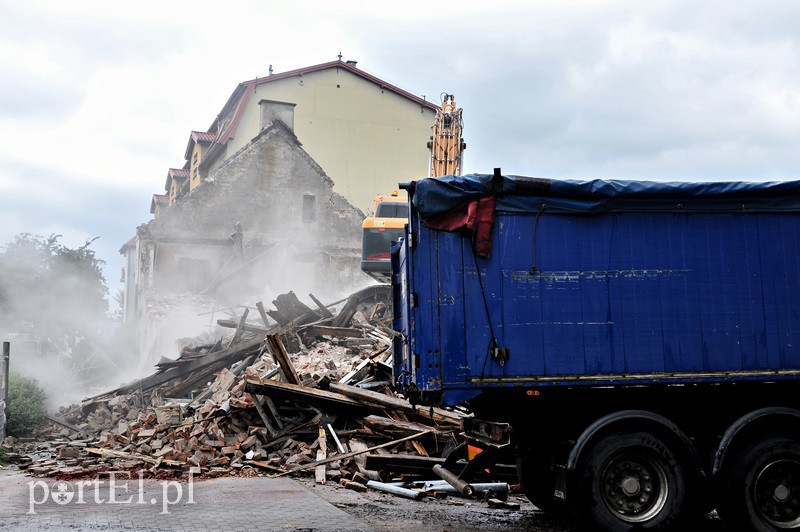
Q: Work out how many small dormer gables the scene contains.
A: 3